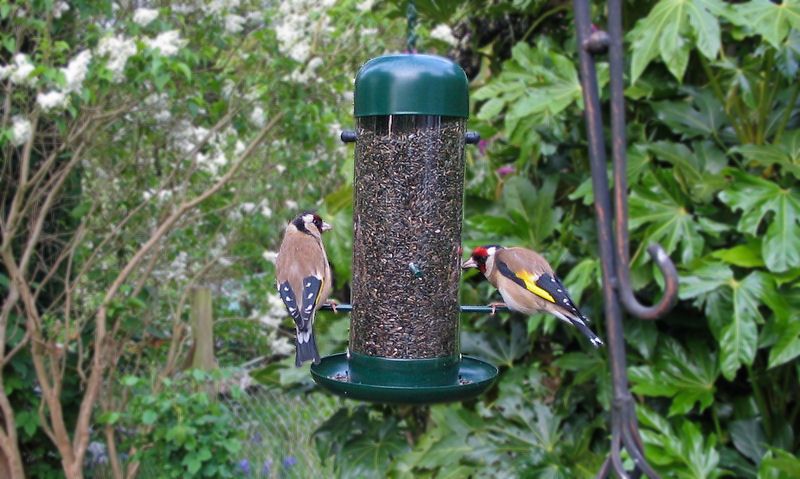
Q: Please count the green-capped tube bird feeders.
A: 1